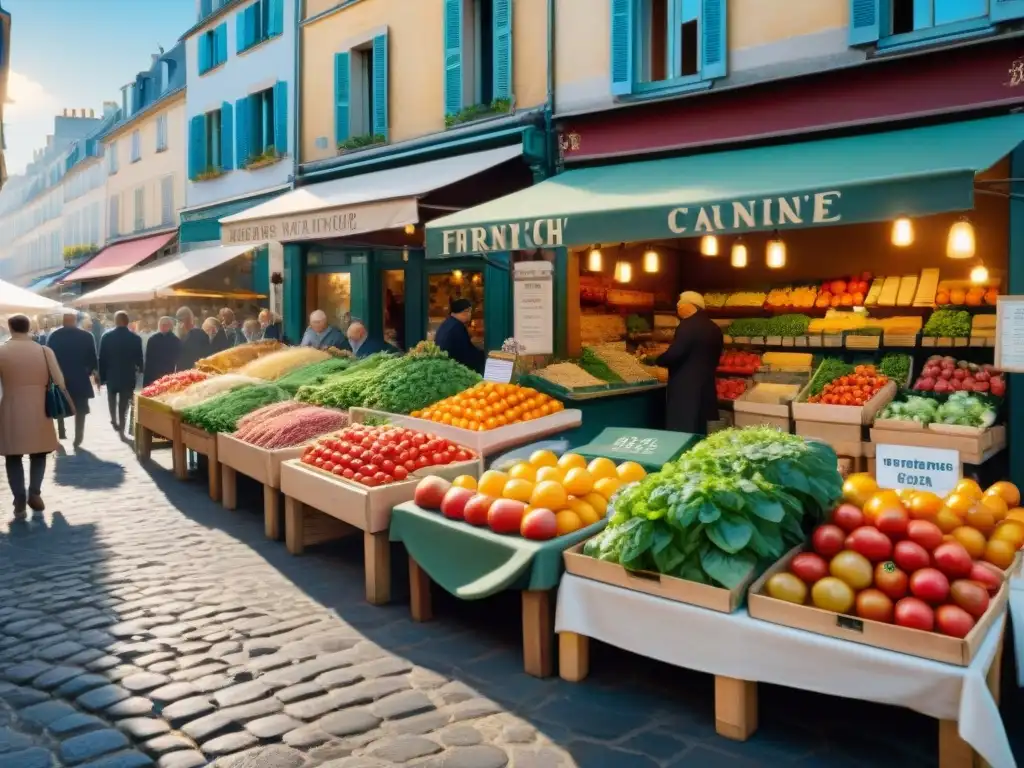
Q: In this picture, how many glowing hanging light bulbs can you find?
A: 9